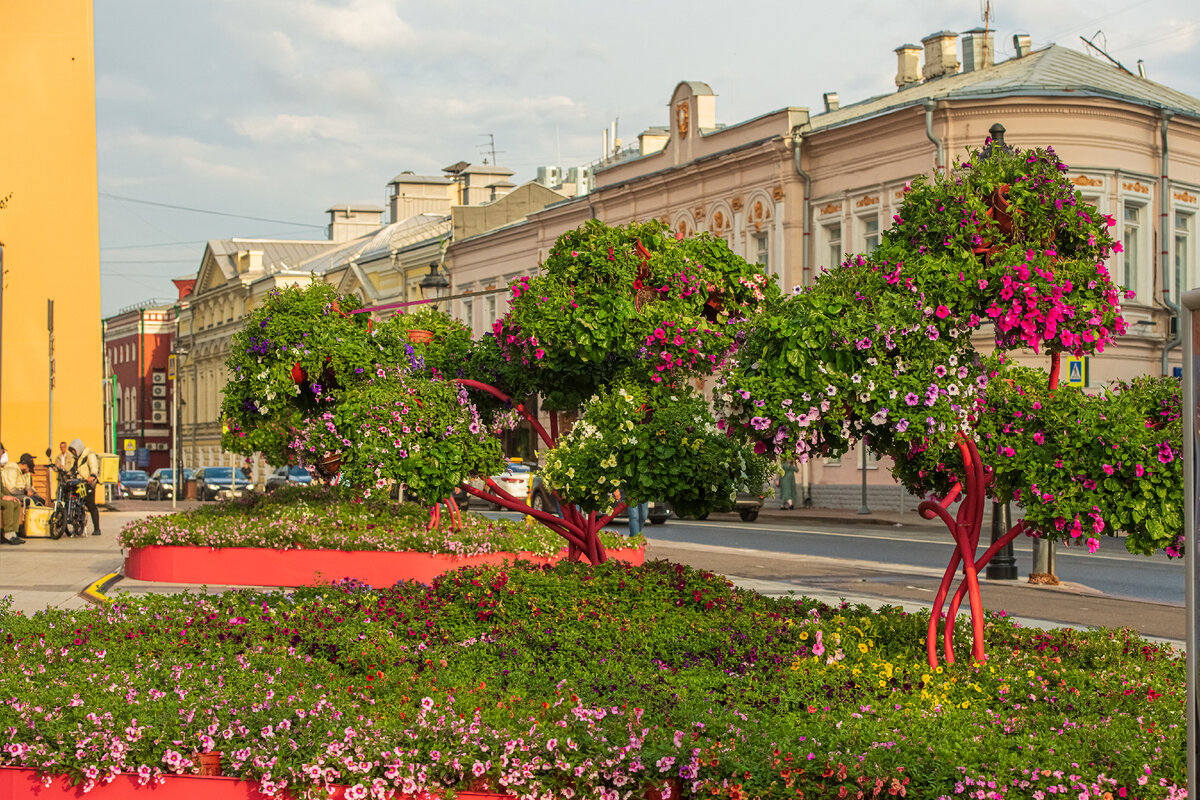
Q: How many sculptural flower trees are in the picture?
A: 3